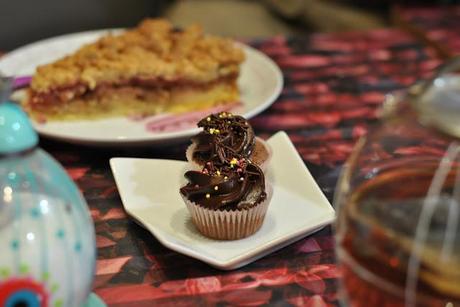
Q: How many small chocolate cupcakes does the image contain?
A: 2